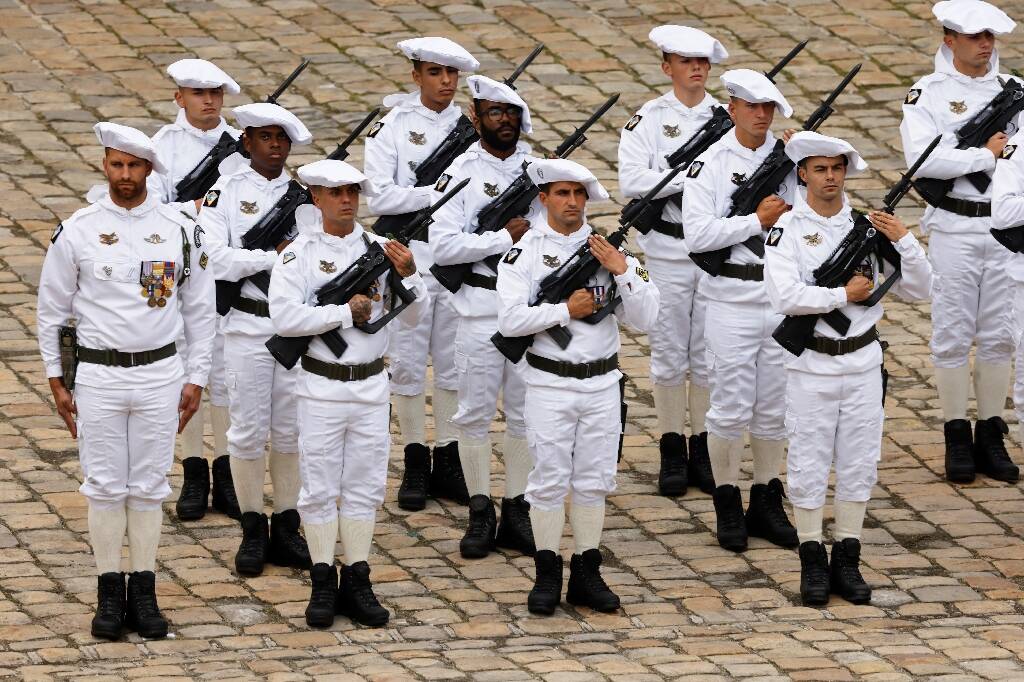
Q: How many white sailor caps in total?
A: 11